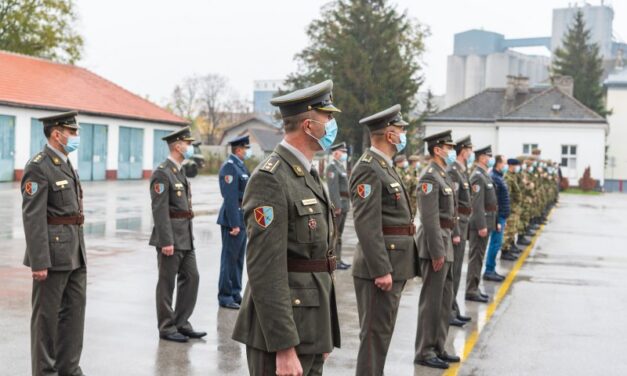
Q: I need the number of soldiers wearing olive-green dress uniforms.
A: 8